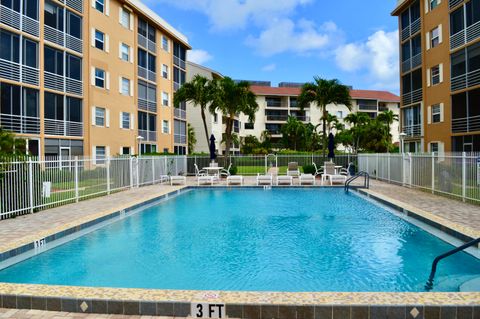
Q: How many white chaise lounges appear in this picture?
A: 7